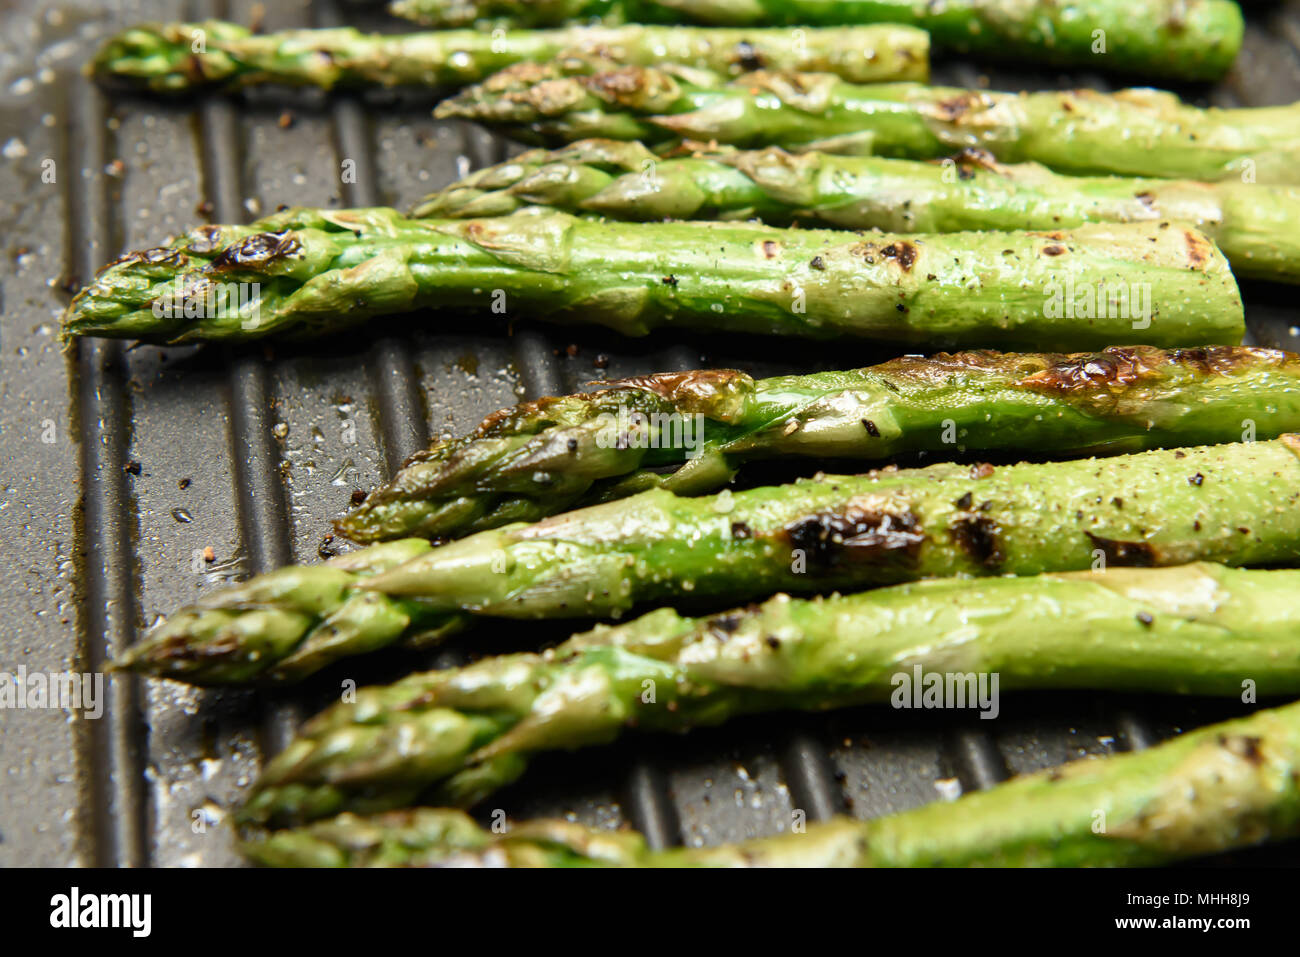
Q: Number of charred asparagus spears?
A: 9